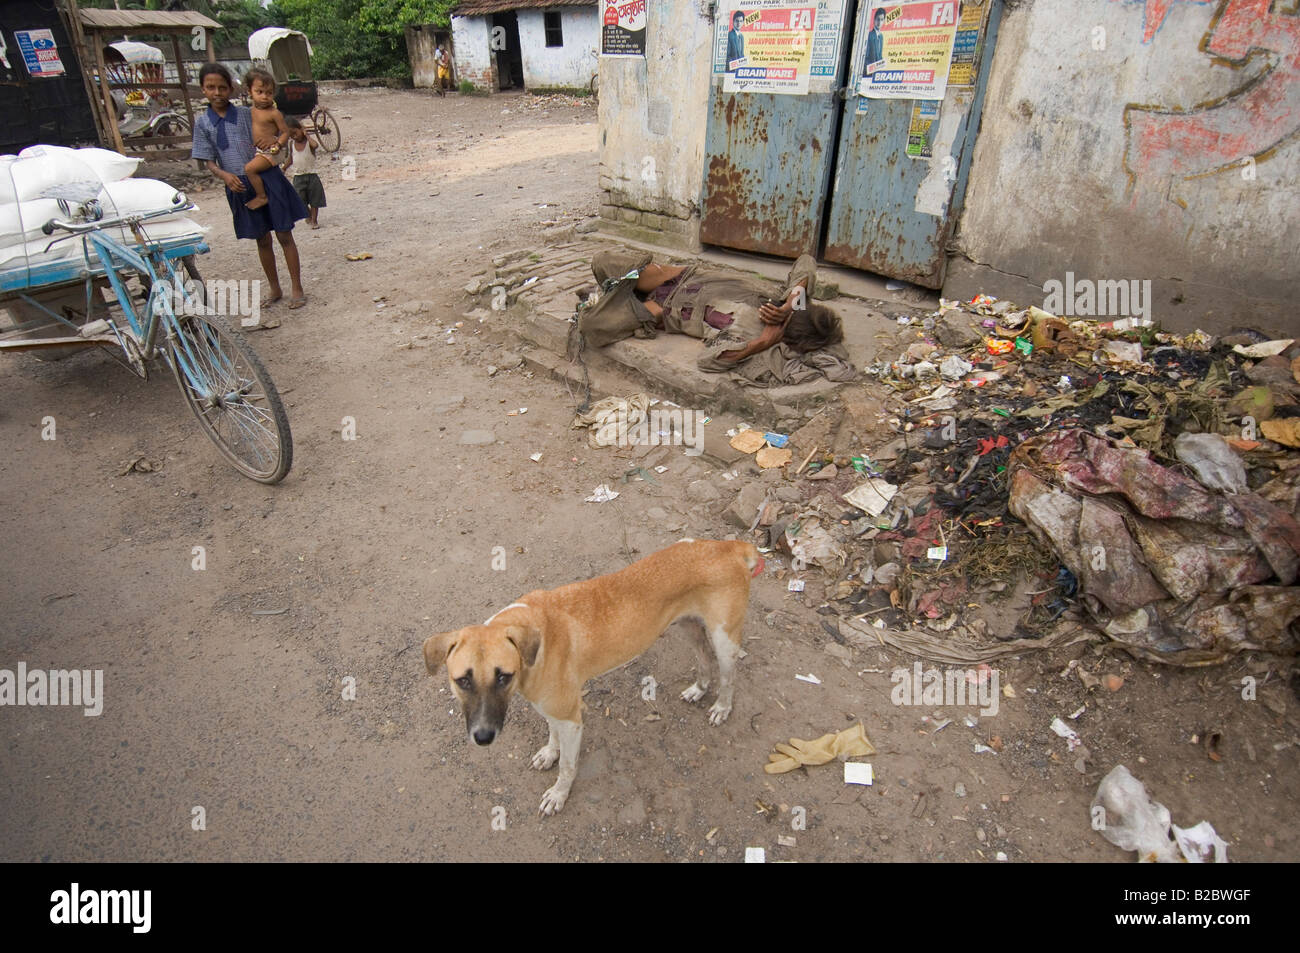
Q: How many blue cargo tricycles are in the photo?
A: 1